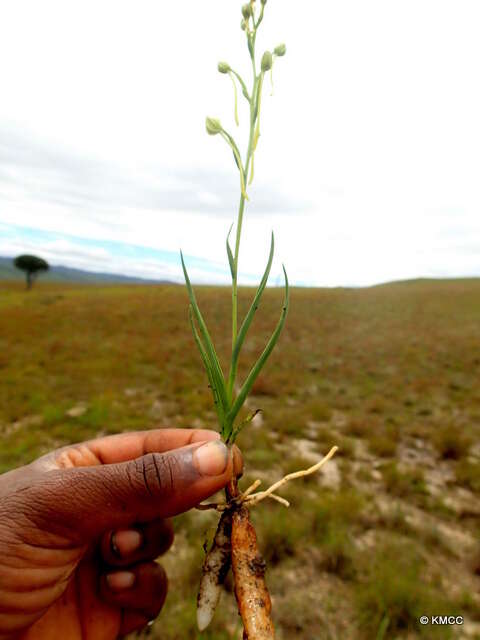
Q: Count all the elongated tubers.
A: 2